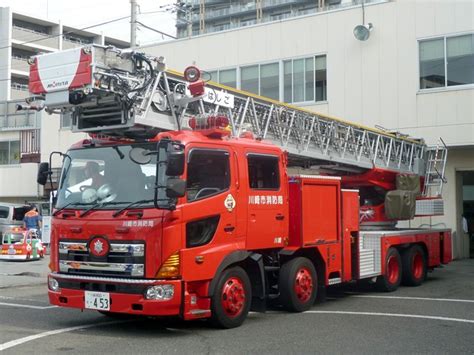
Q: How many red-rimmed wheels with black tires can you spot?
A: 4